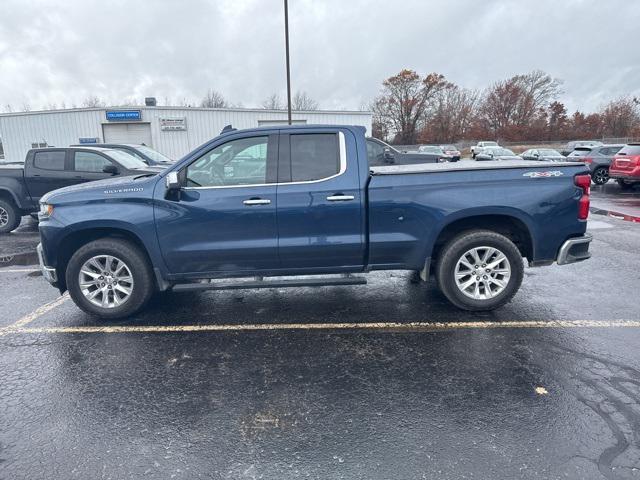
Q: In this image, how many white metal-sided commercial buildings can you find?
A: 1